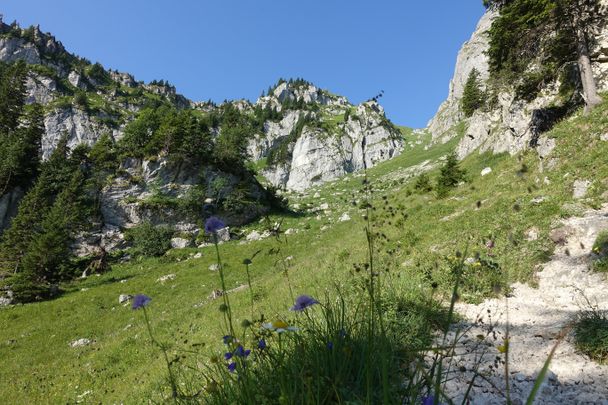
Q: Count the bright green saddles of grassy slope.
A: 1